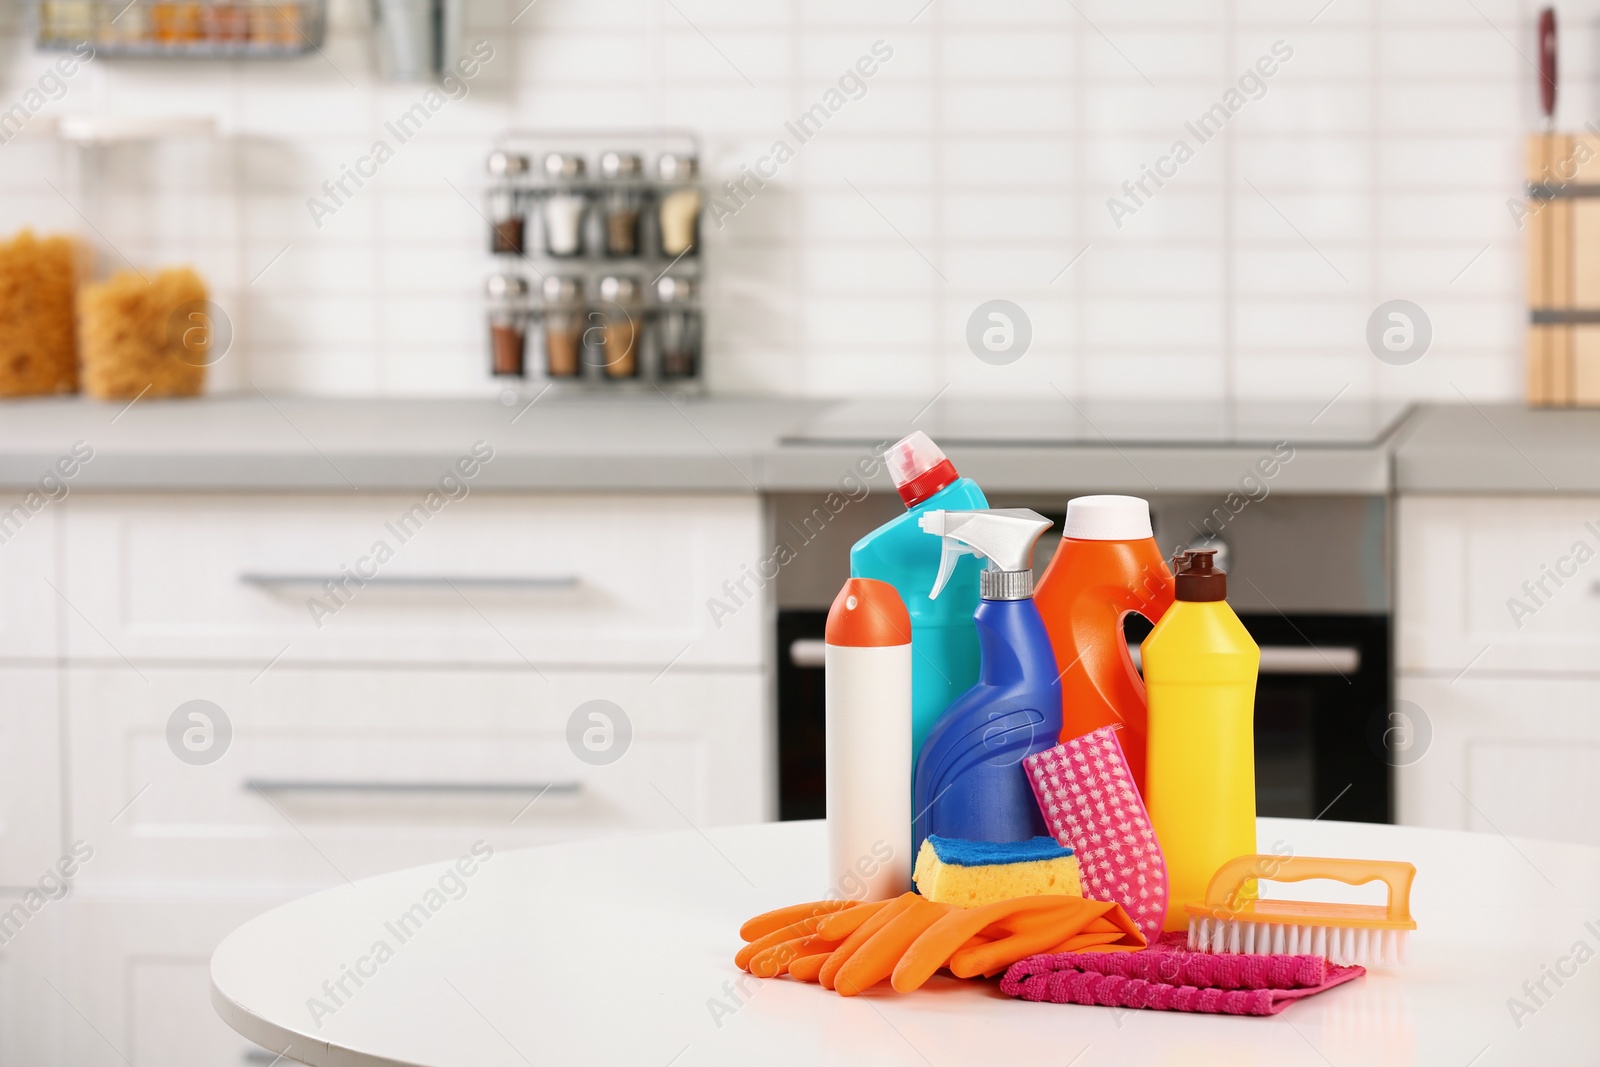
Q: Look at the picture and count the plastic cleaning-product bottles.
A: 5